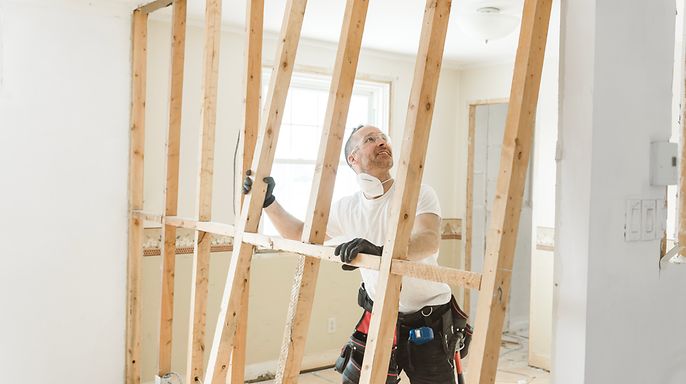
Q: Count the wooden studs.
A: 8